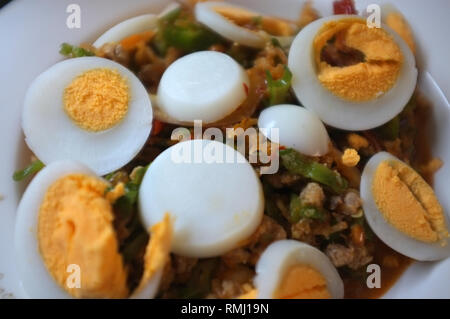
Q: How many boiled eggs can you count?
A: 11